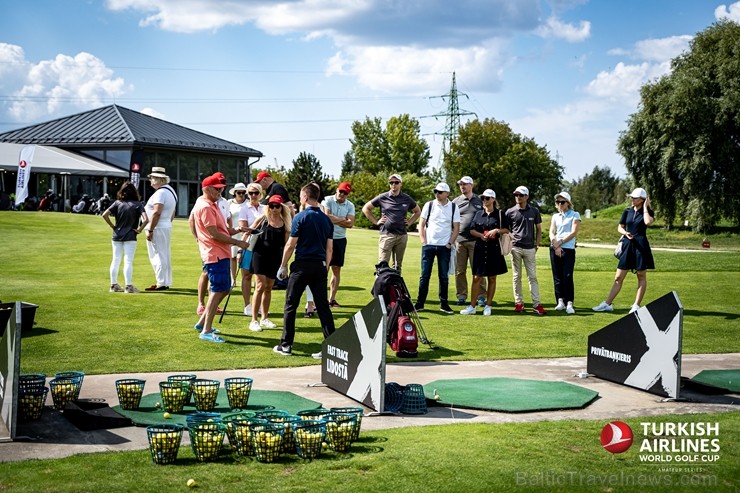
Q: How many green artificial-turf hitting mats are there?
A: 3